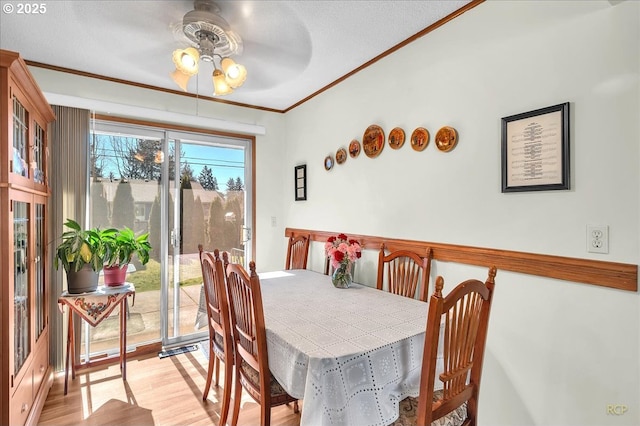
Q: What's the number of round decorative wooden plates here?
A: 7